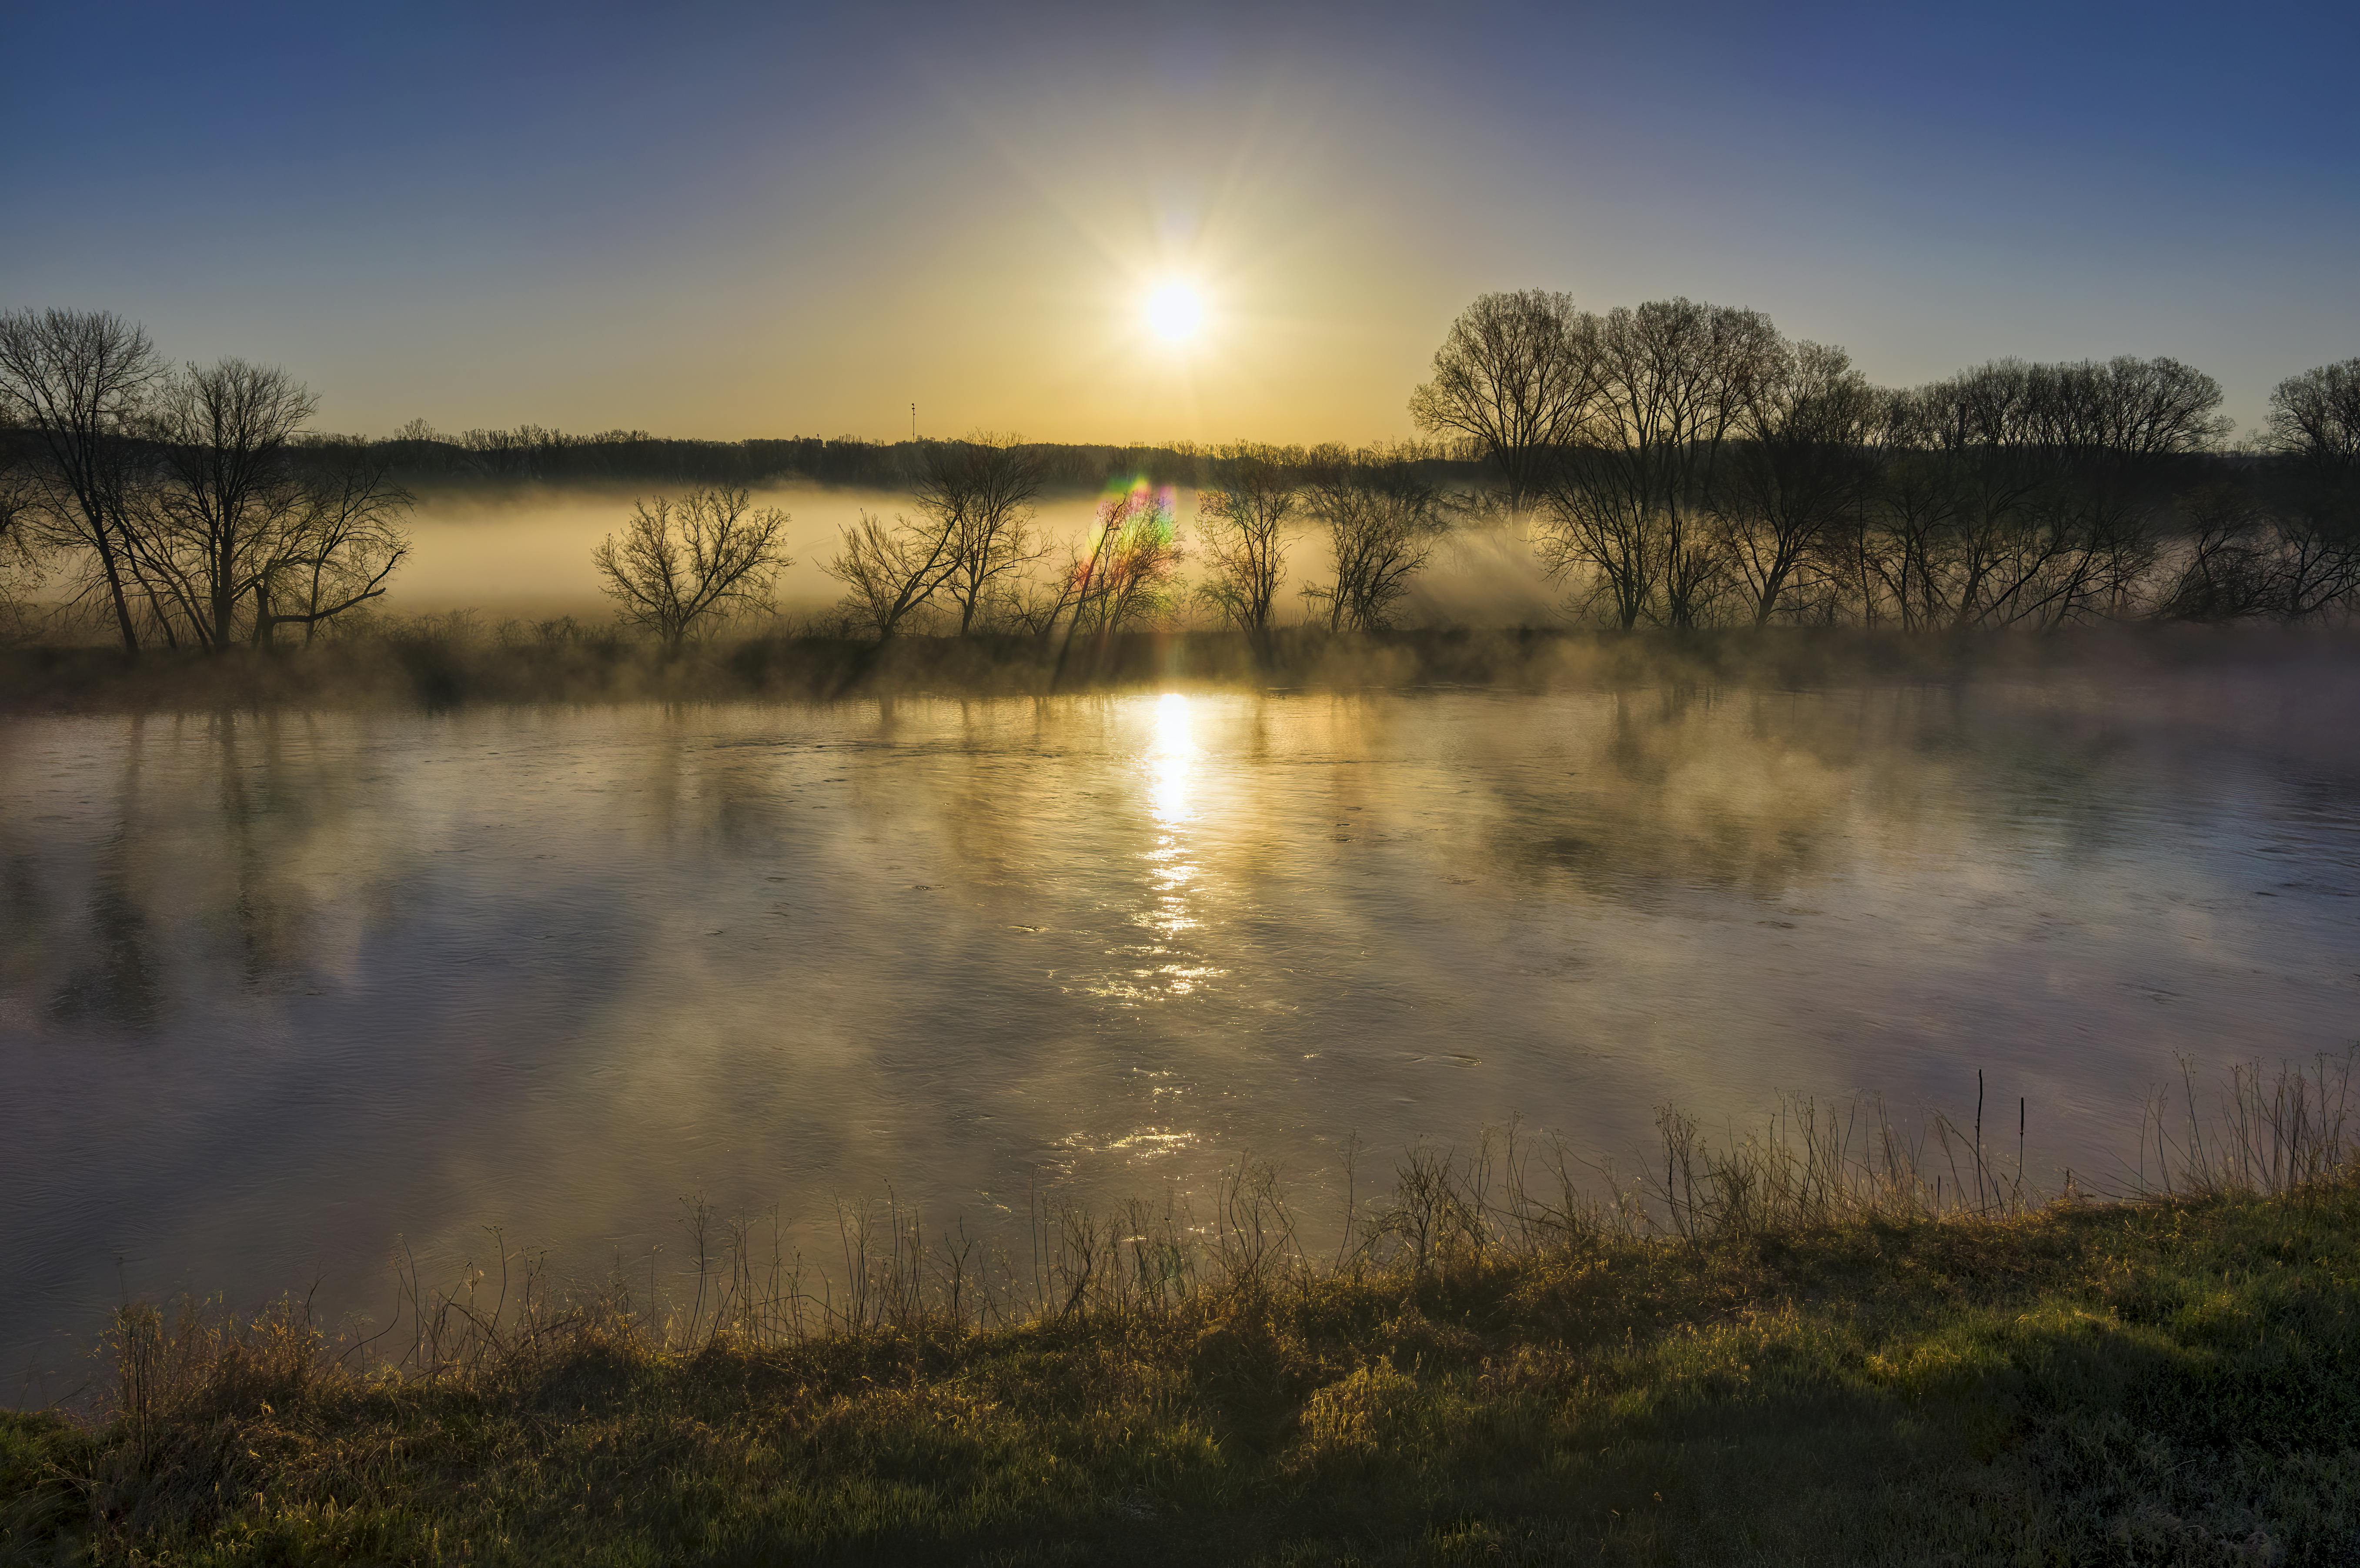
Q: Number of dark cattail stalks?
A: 2